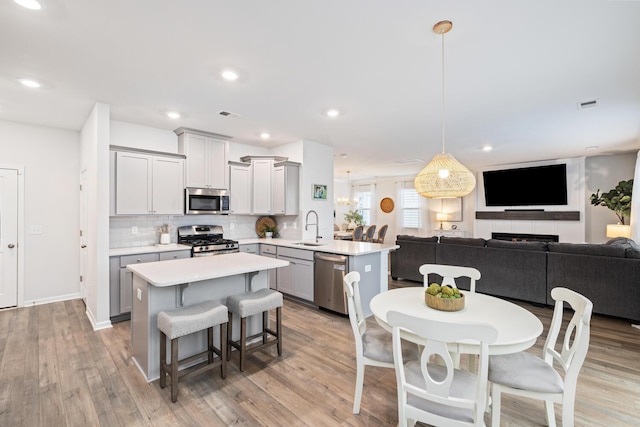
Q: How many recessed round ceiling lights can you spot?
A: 7